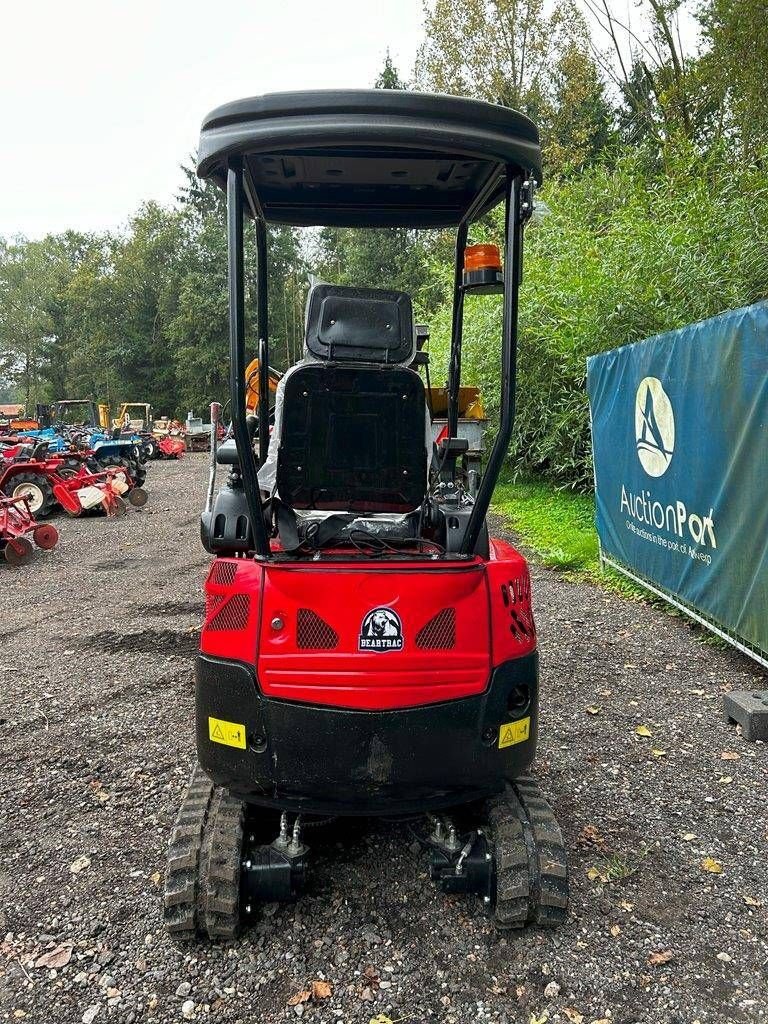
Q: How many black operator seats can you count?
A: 1